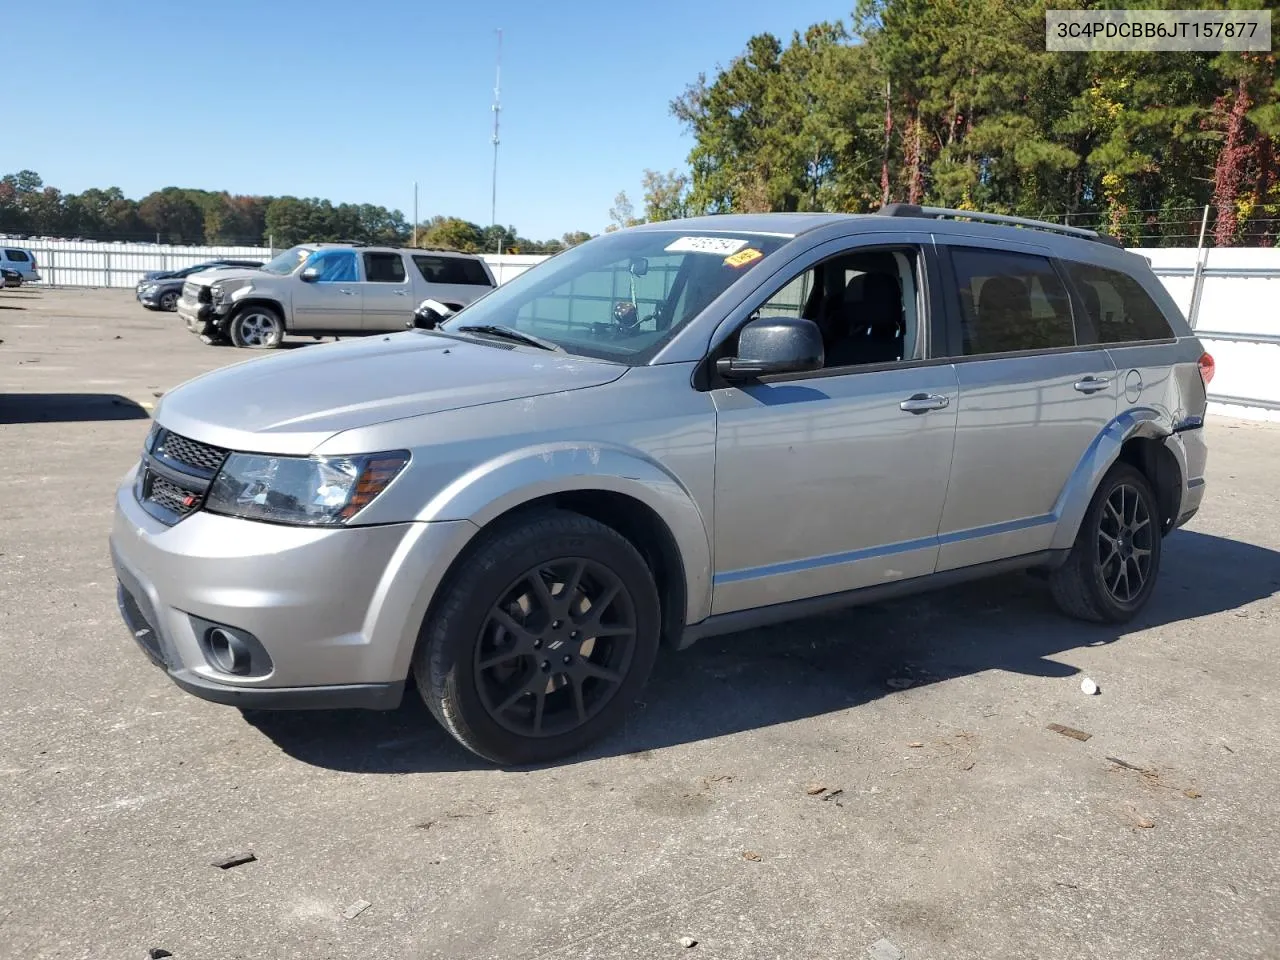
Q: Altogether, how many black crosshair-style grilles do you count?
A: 1